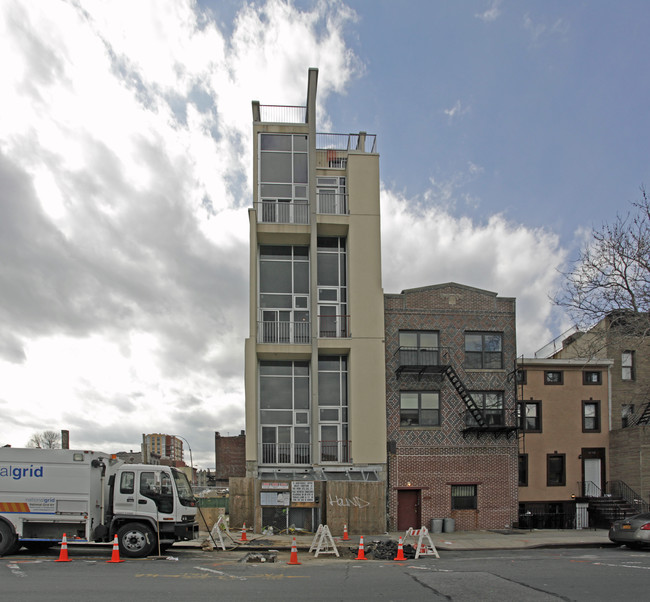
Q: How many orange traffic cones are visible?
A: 7